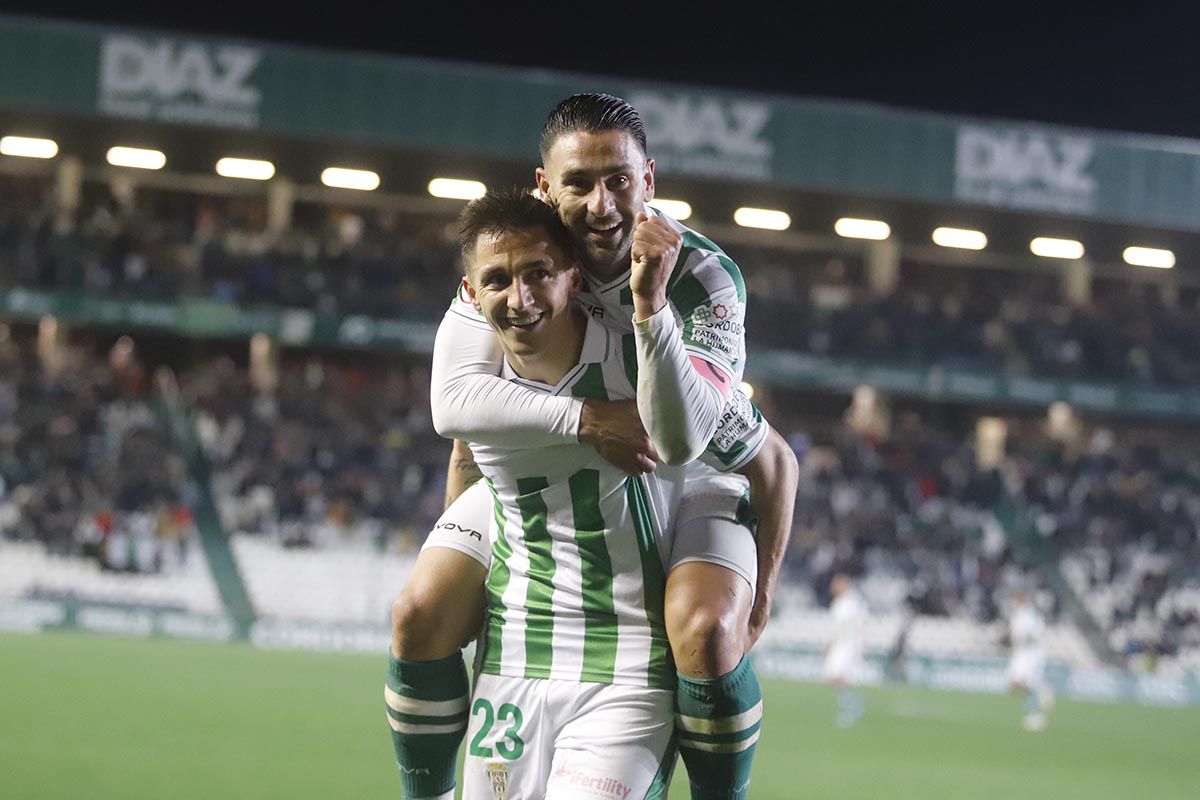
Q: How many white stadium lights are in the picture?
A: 12